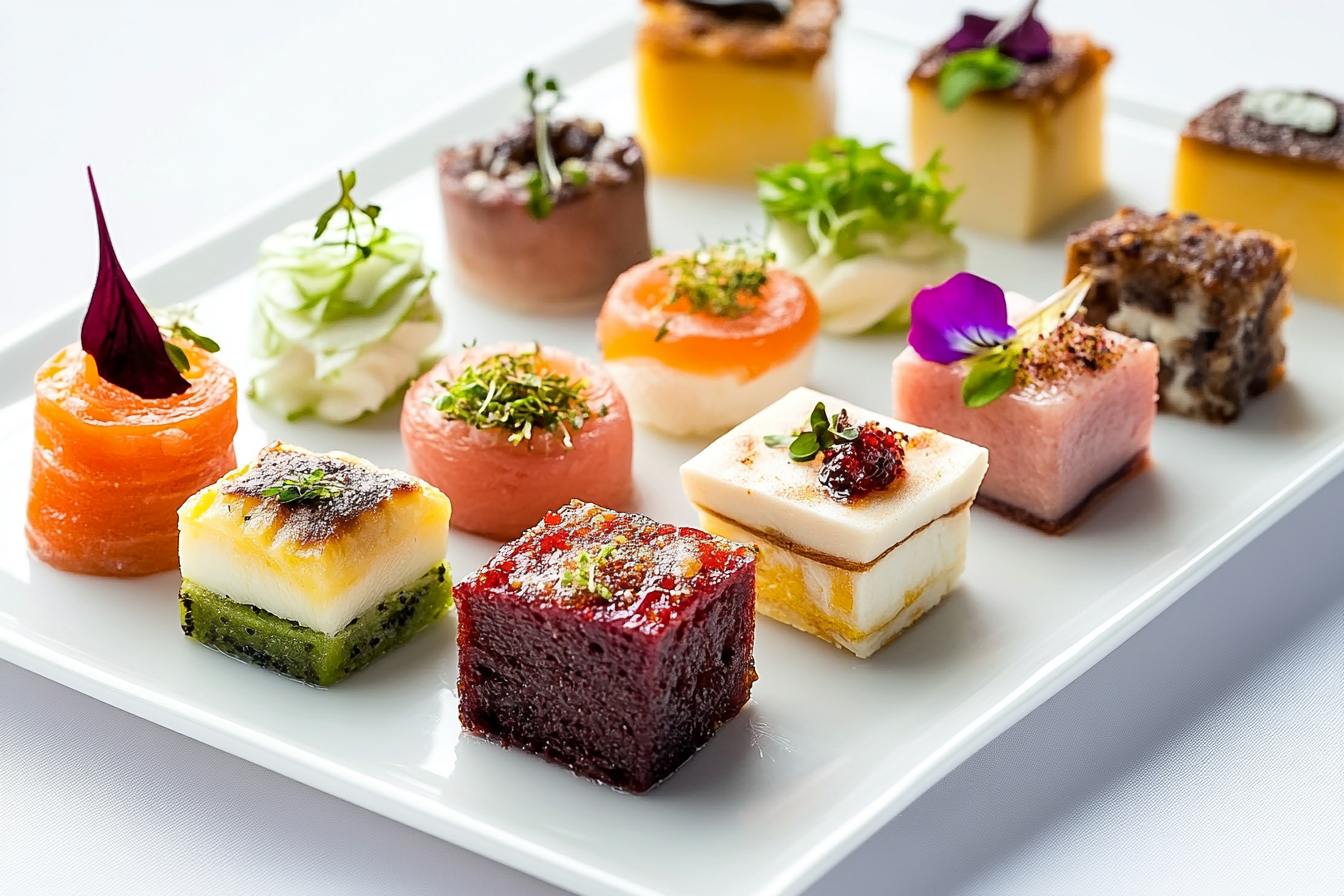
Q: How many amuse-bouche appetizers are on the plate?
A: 14